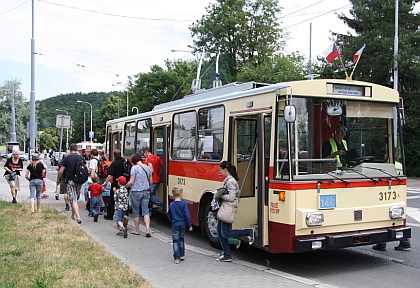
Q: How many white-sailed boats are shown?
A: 0